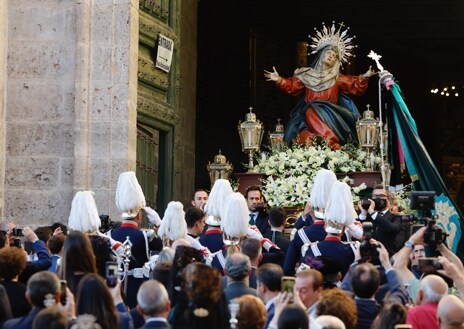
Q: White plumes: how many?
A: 7